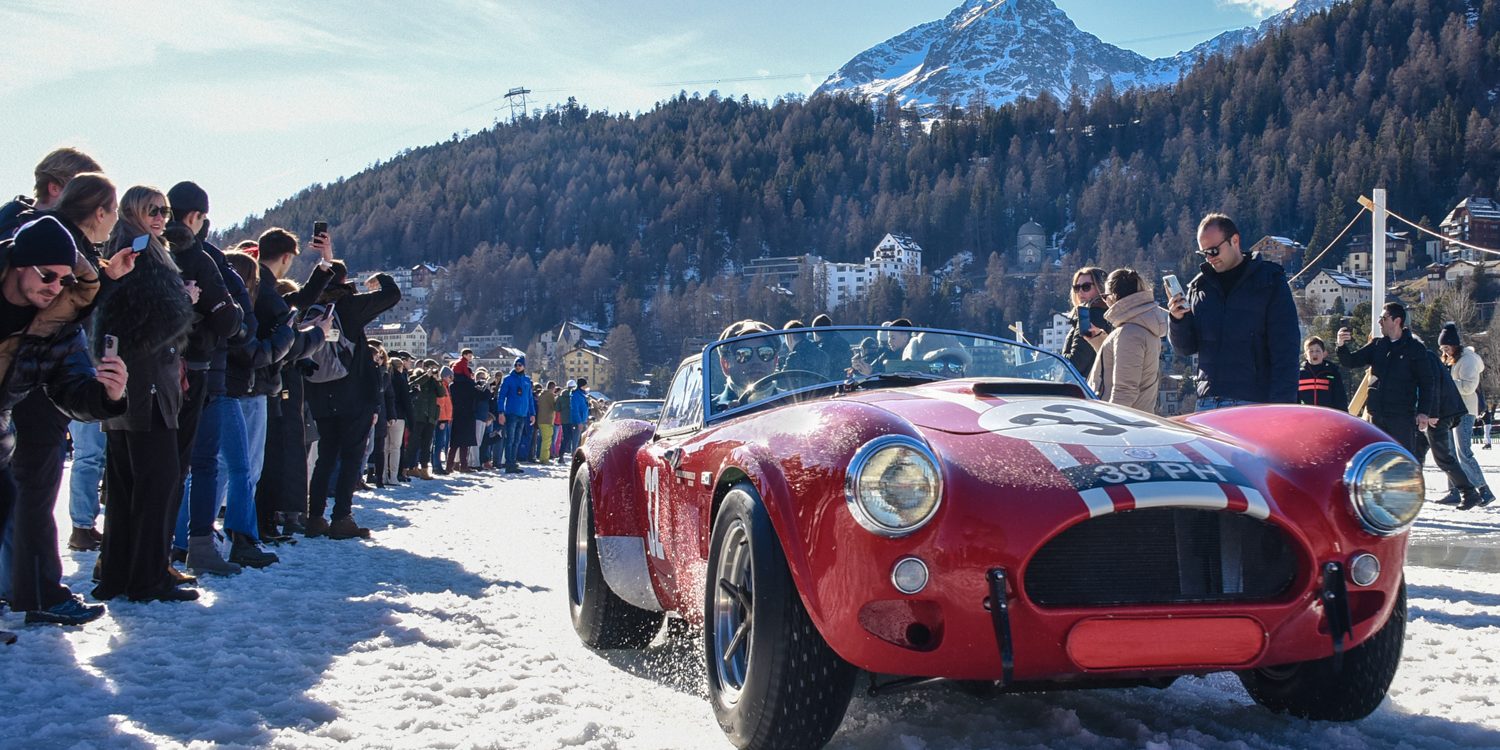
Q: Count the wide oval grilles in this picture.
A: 1